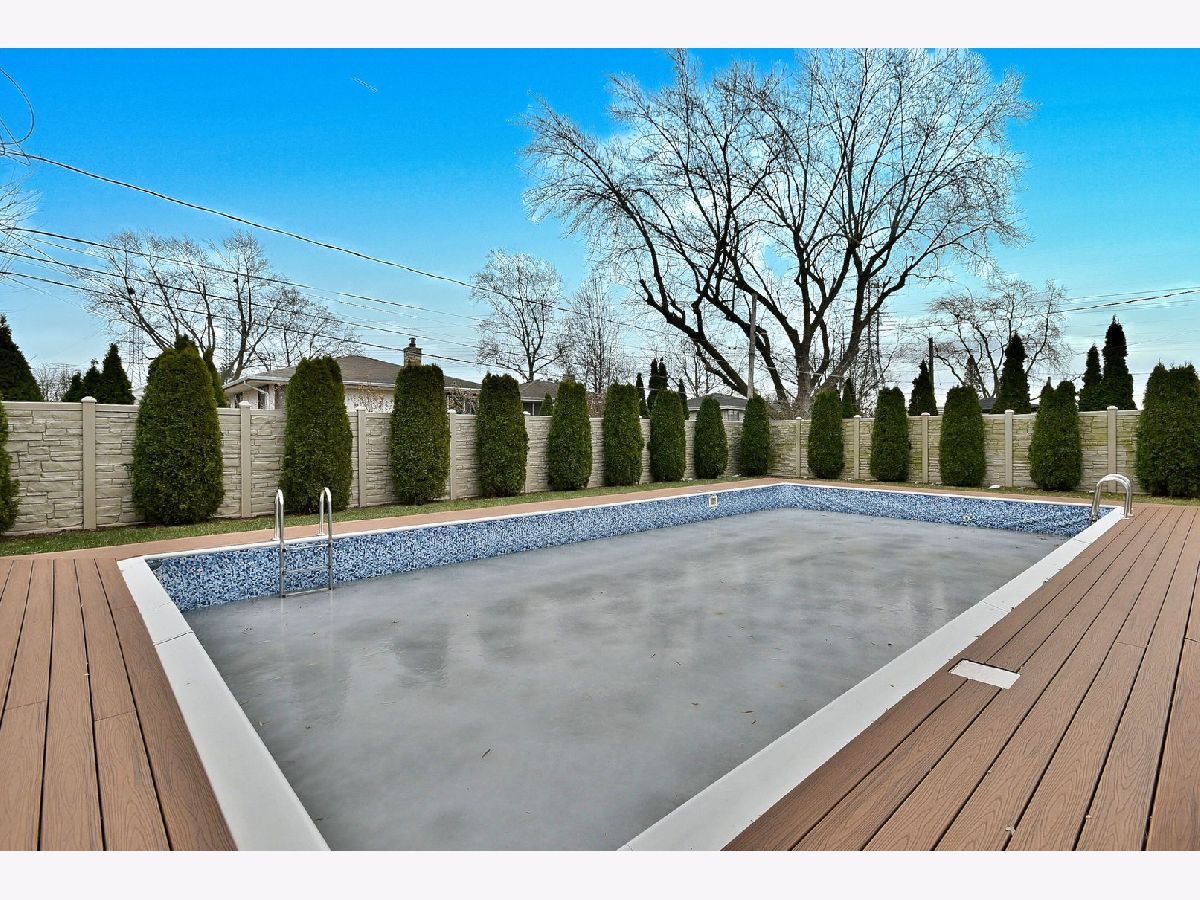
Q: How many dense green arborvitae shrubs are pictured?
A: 15